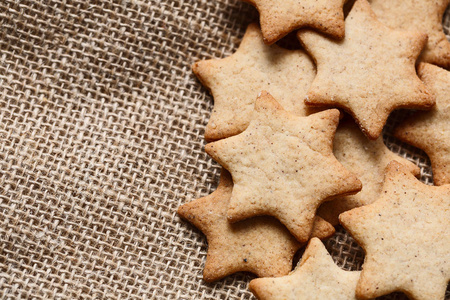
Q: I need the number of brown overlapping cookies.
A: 10